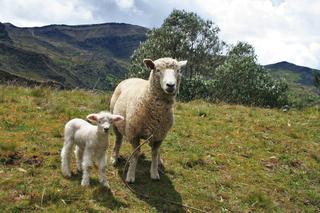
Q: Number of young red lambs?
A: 0